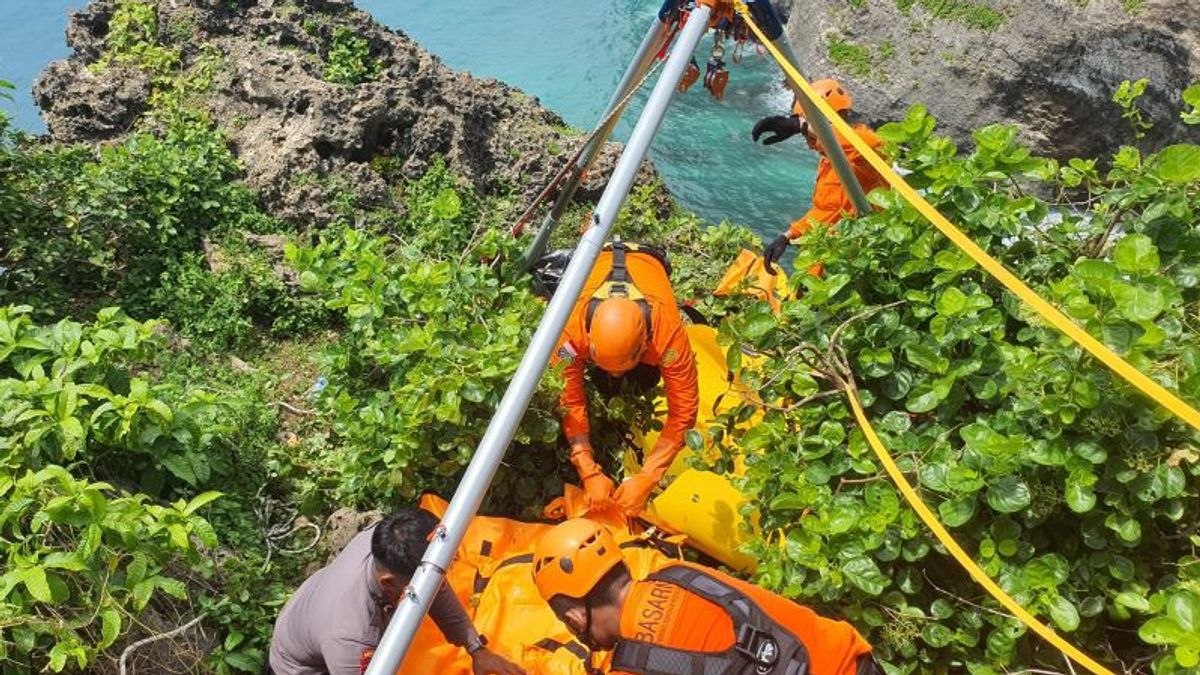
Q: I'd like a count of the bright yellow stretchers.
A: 1